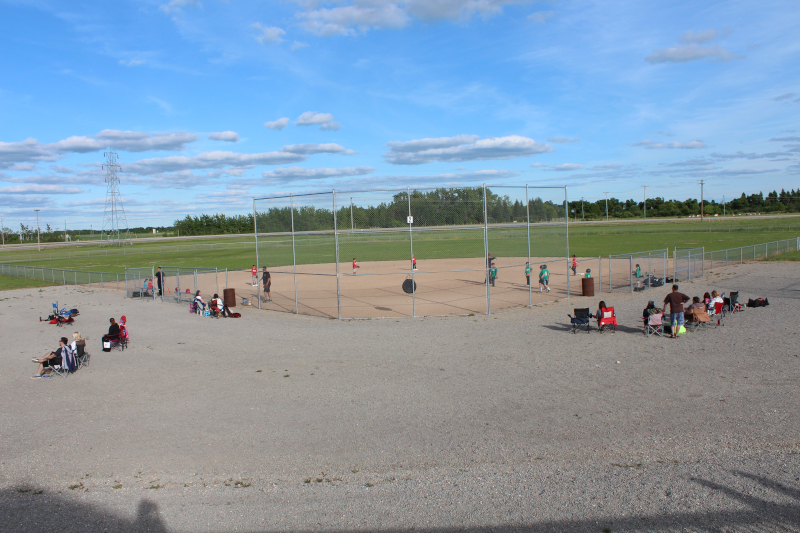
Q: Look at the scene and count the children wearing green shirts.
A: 6